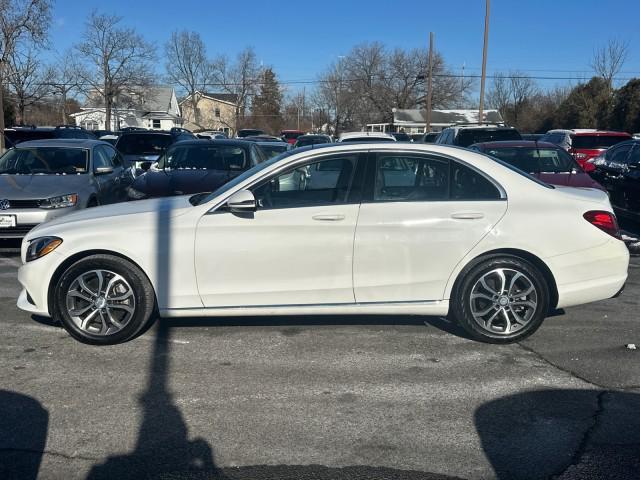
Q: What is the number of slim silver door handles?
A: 2